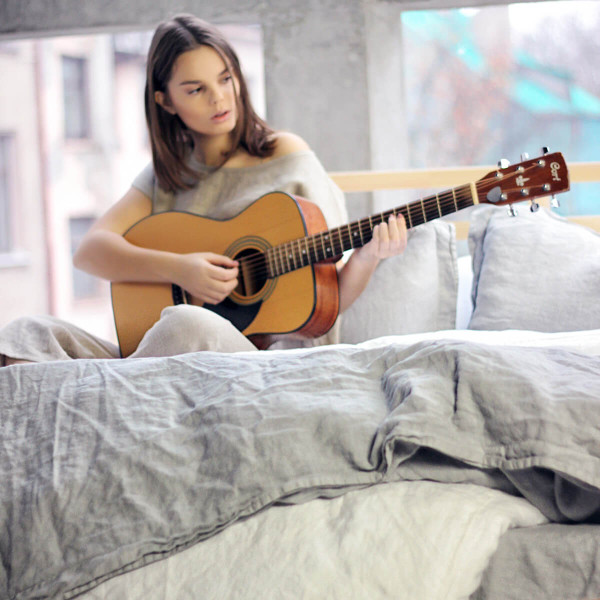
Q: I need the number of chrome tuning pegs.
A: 6